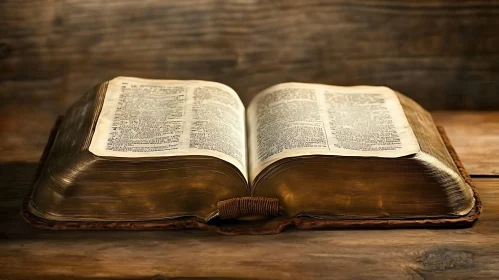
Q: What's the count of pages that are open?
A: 2